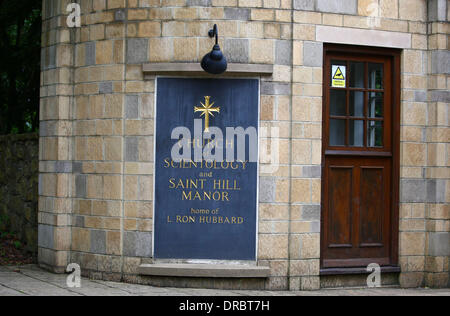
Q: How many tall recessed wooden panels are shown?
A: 2